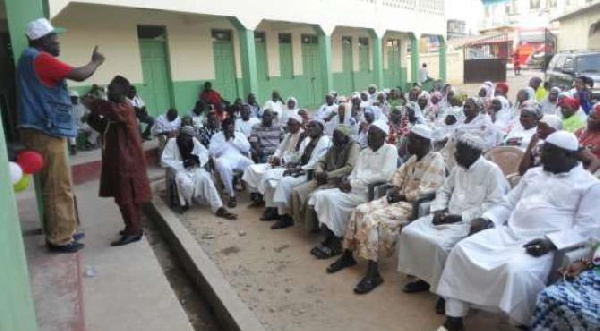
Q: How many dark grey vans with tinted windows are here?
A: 1